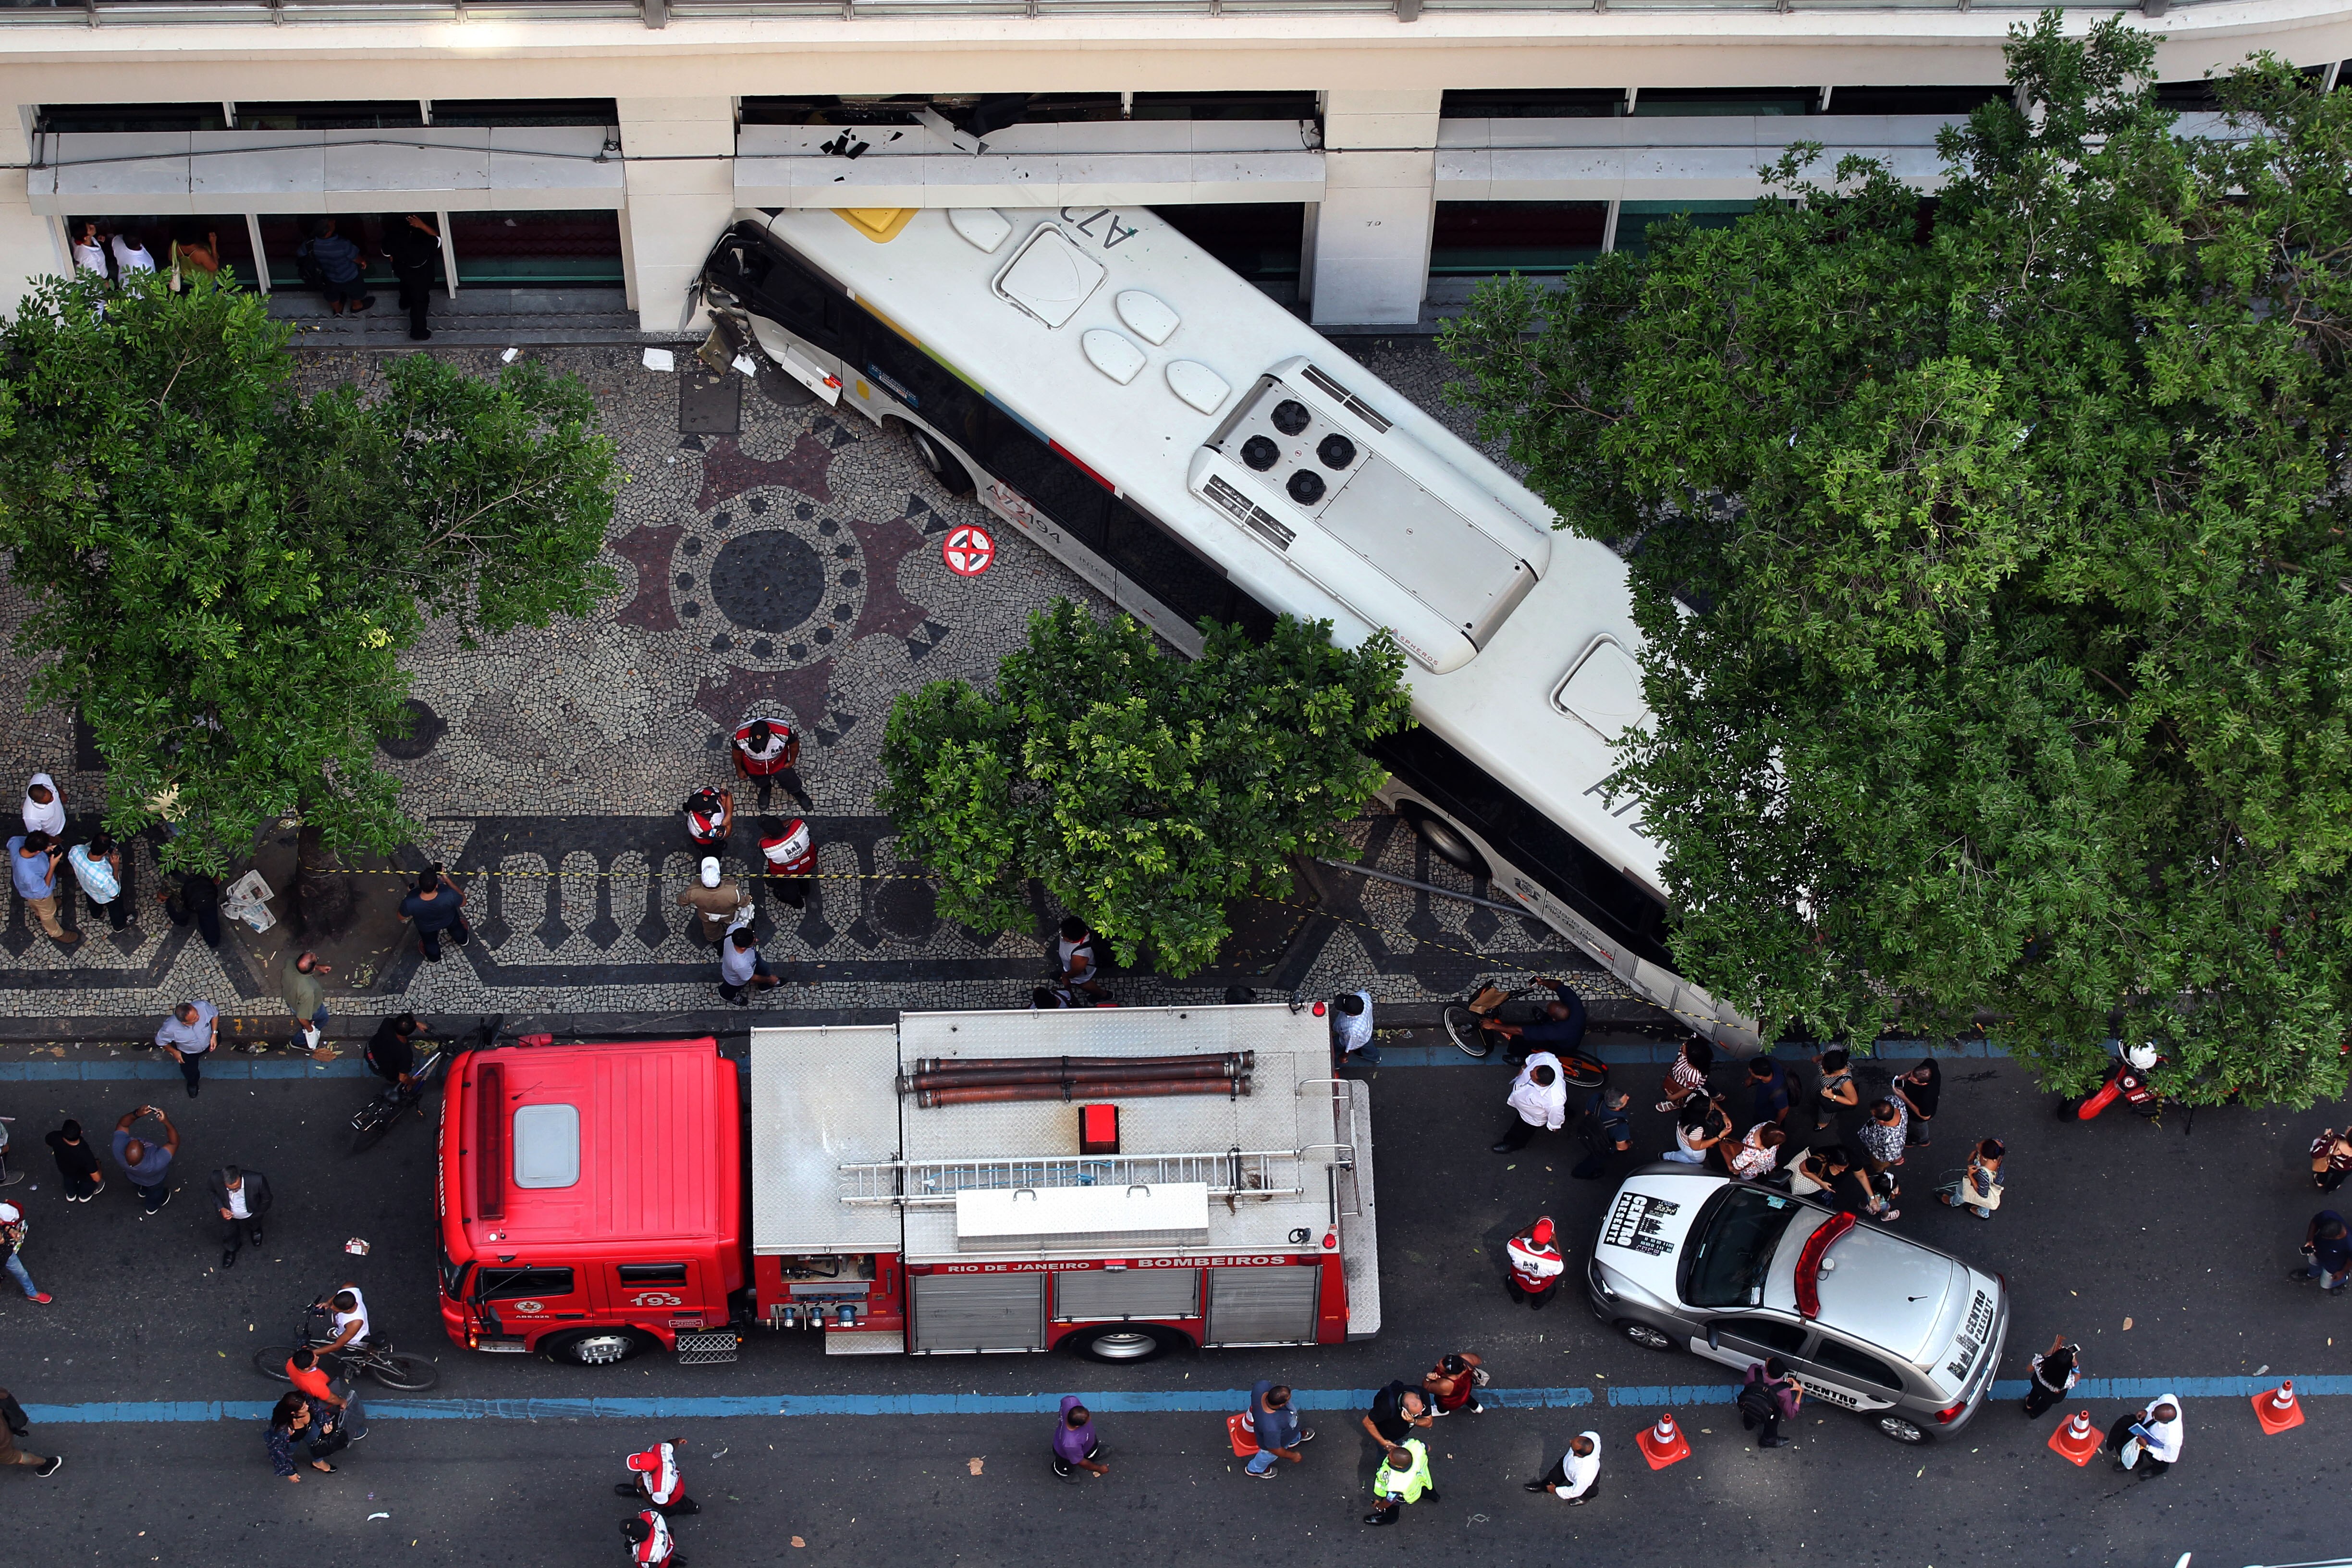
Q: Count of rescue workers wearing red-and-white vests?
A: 6